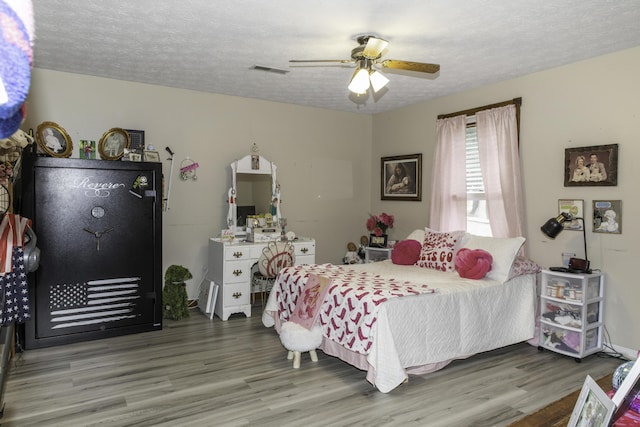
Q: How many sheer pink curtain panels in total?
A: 2